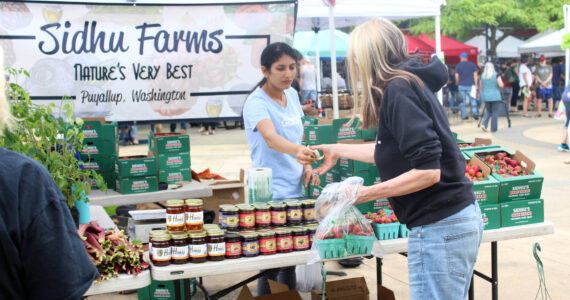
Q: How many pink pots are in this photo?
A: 0